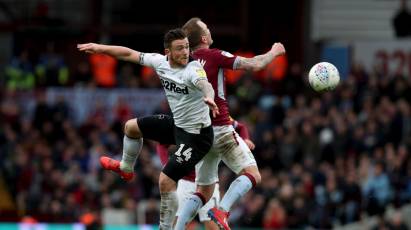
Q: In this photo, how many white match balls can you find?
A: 1